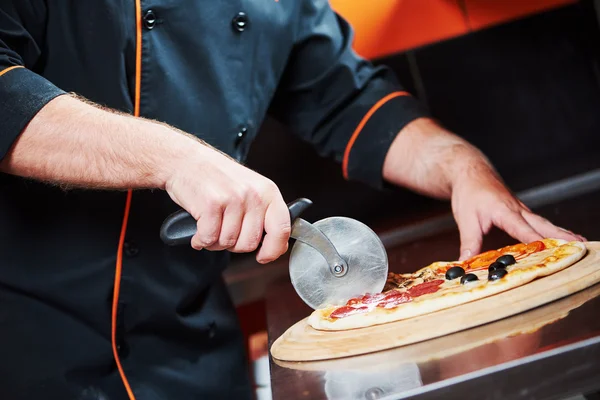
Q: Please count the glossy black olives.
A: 5